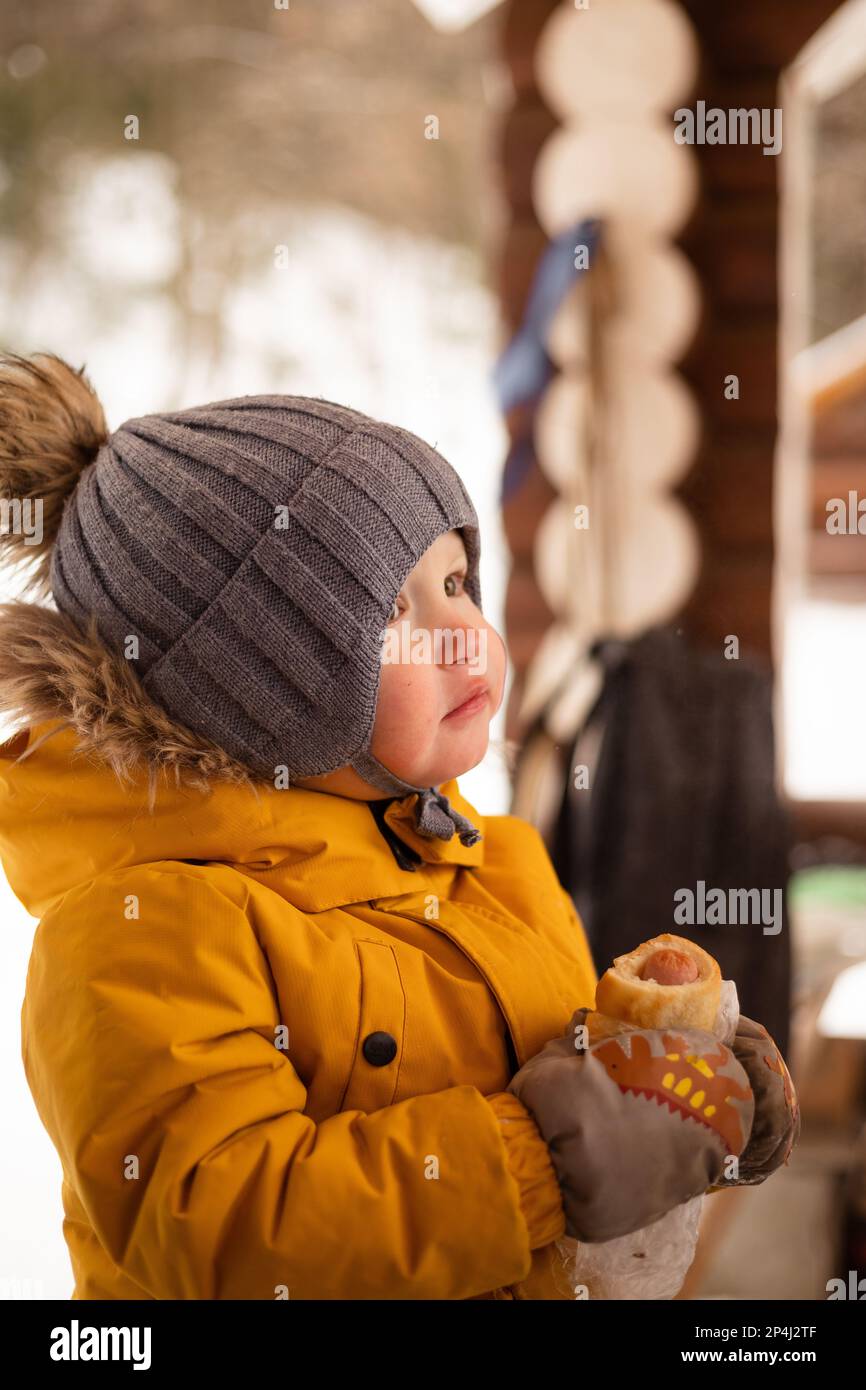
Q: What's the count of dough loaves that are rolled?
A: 1